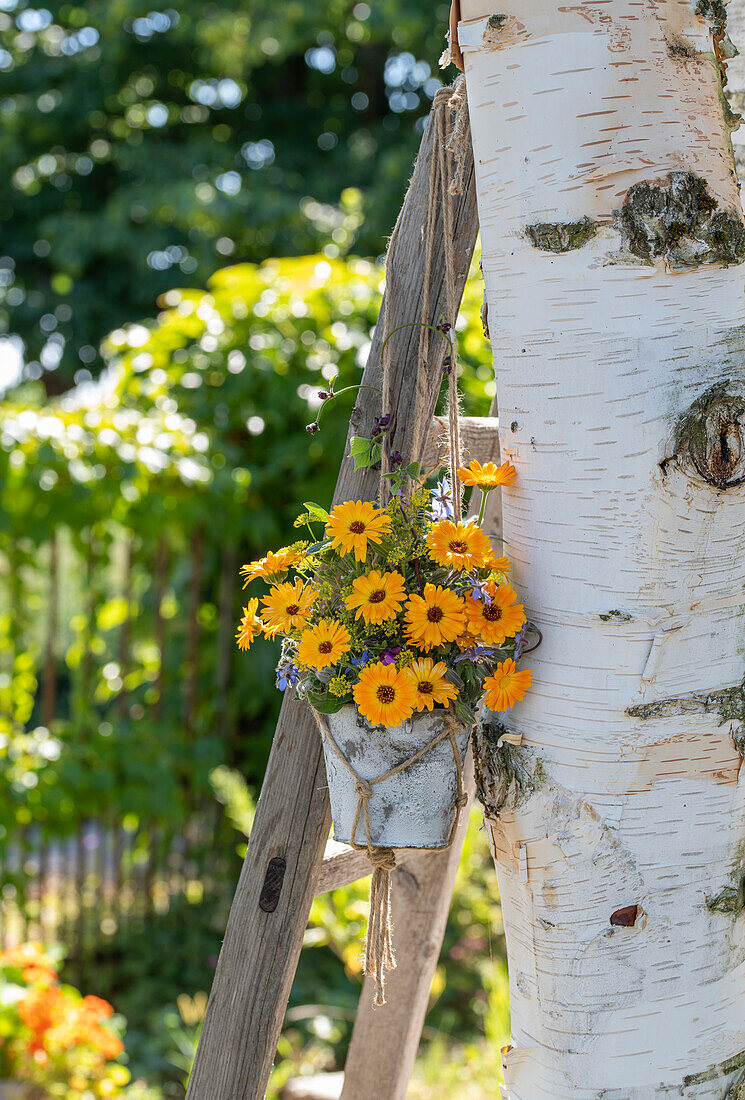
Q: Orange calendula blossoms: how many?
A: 14